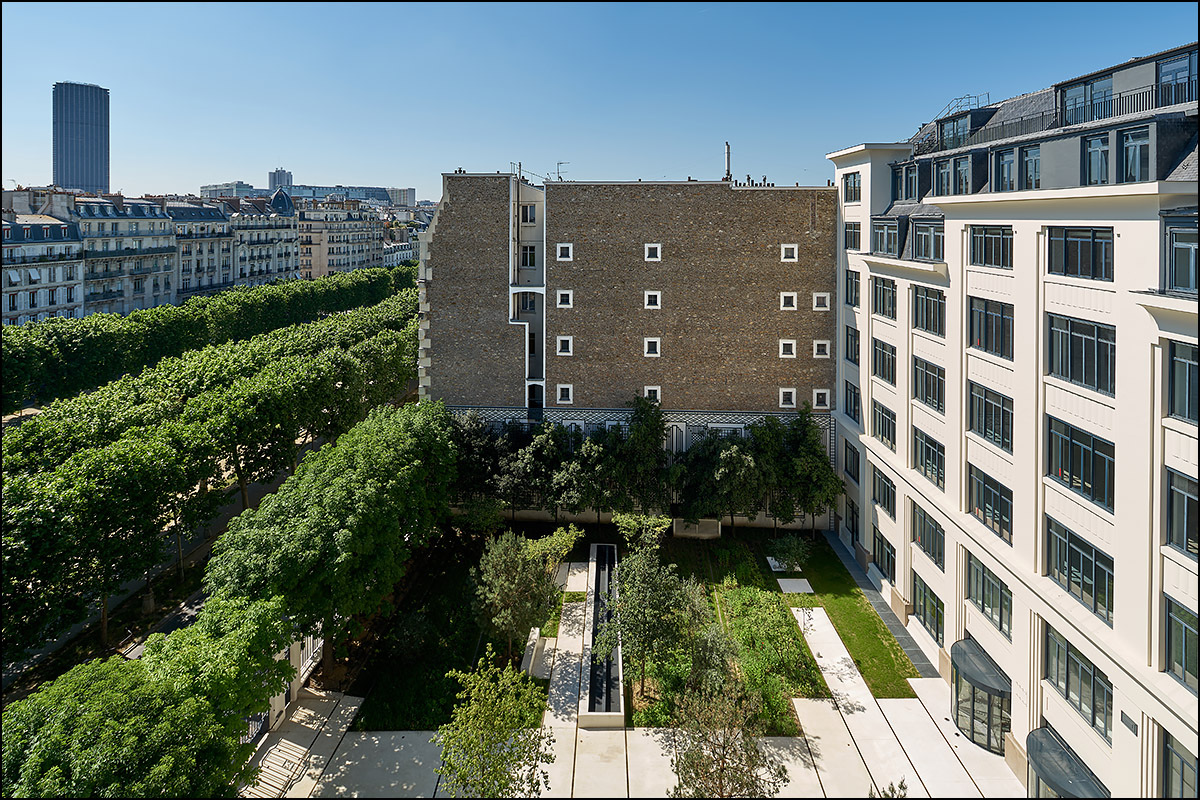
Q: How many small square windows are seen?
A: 15